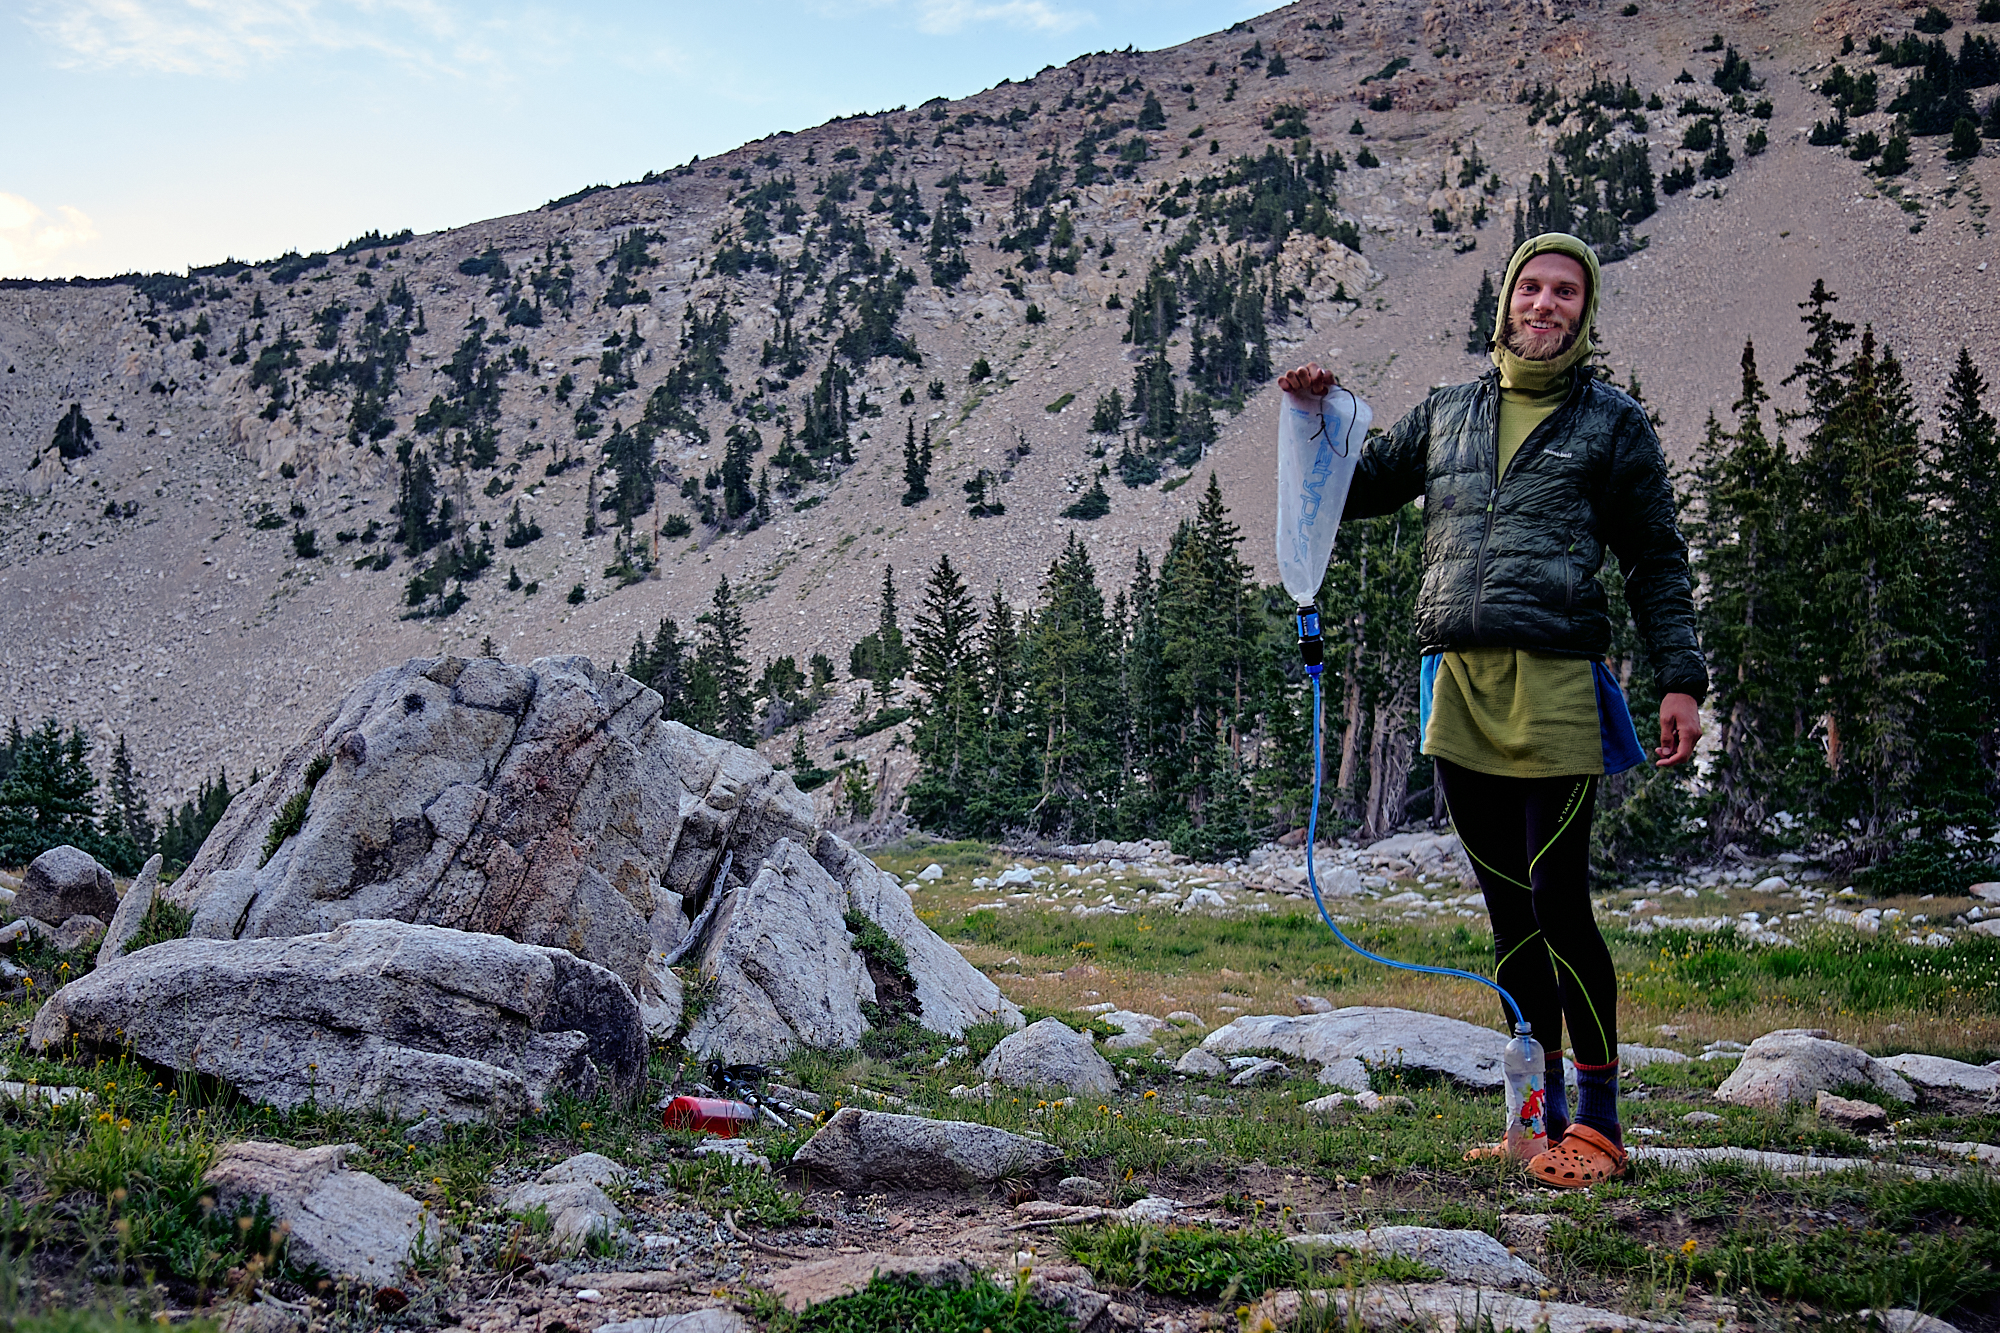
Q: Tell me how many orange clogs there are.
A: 2